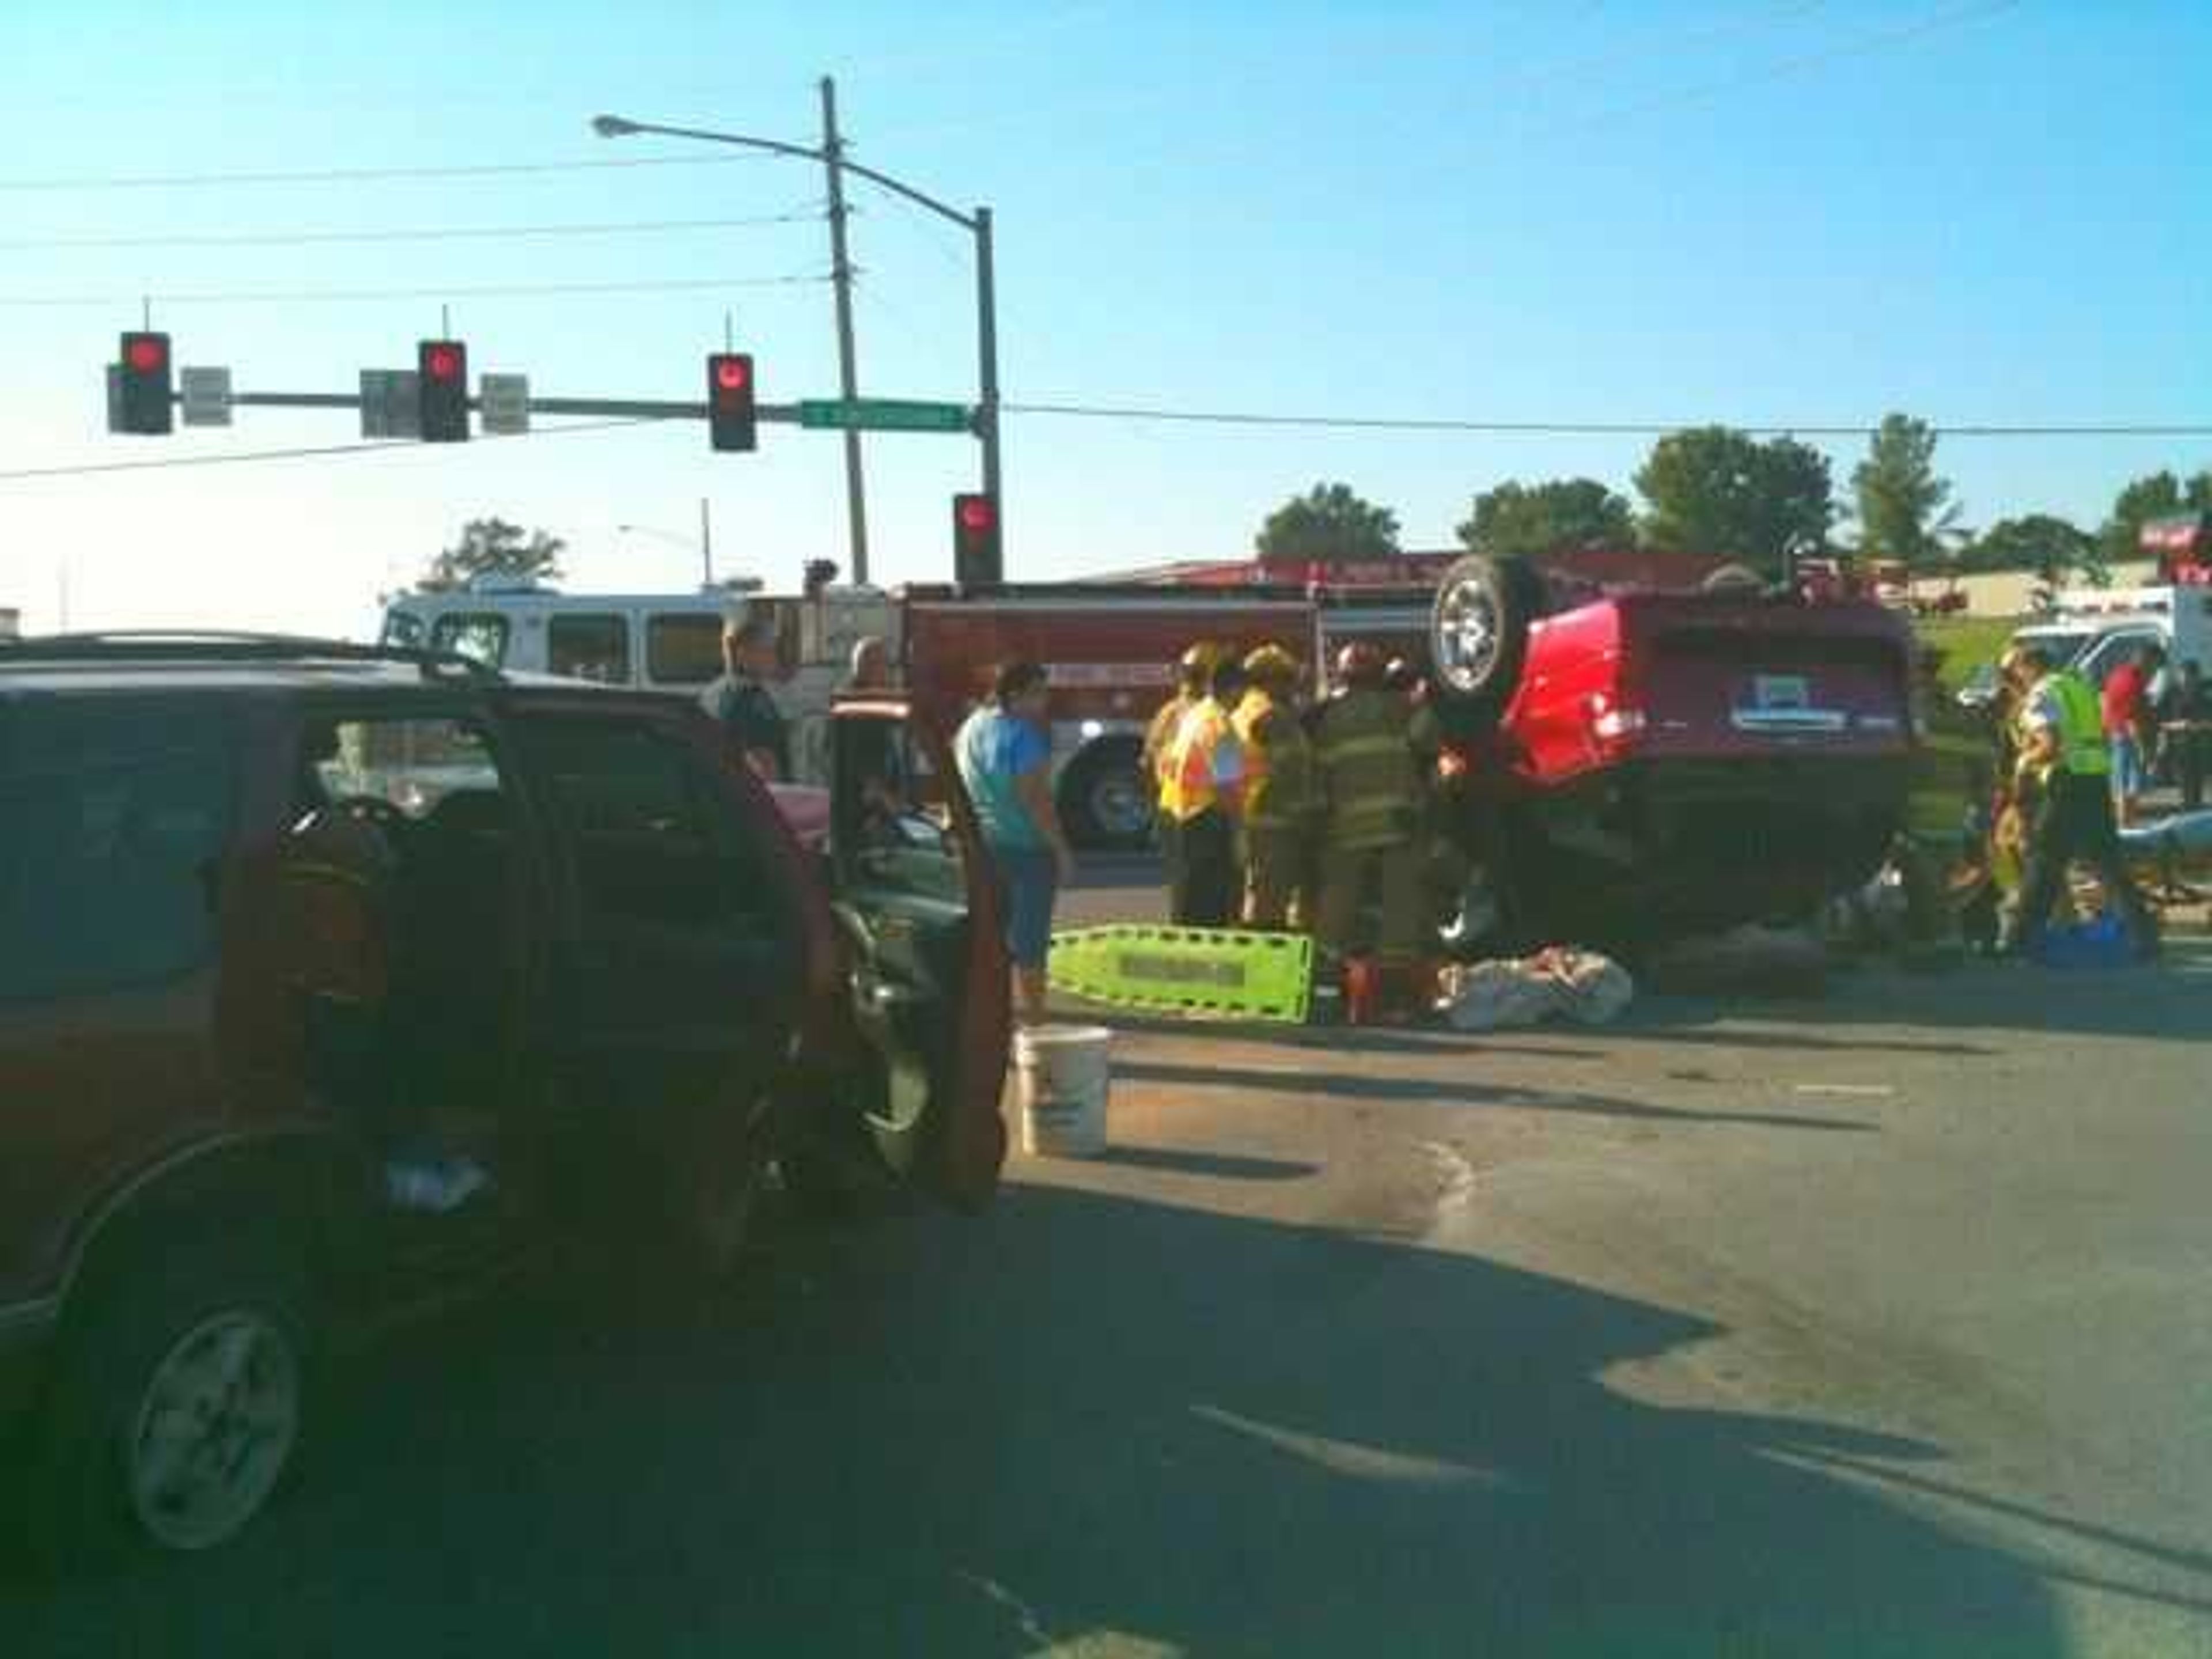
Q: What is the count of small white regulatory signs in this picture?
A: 2